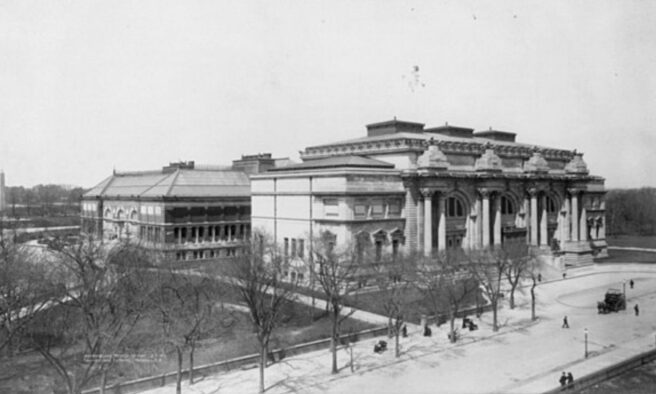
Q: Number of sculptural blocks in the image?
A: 4